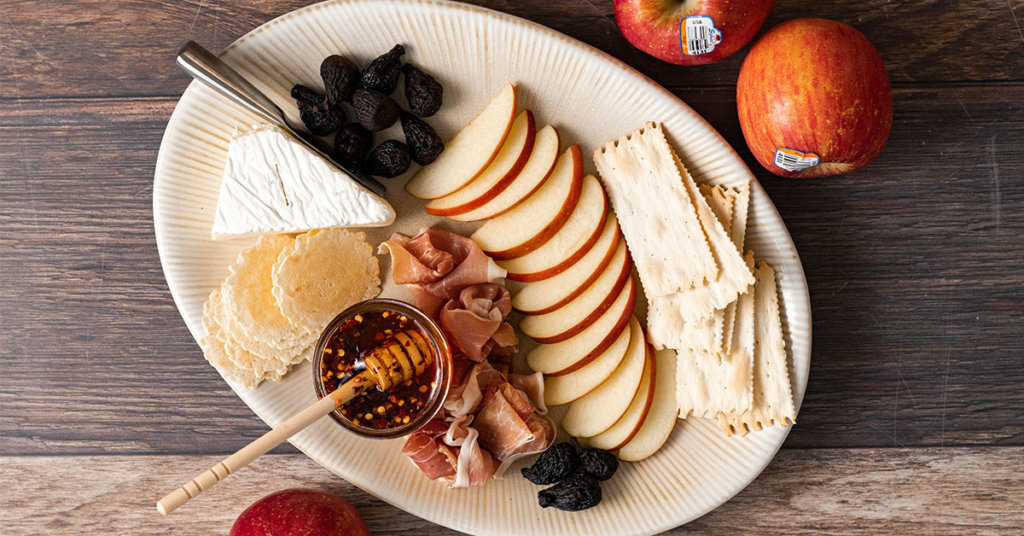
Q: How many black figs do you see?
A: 11